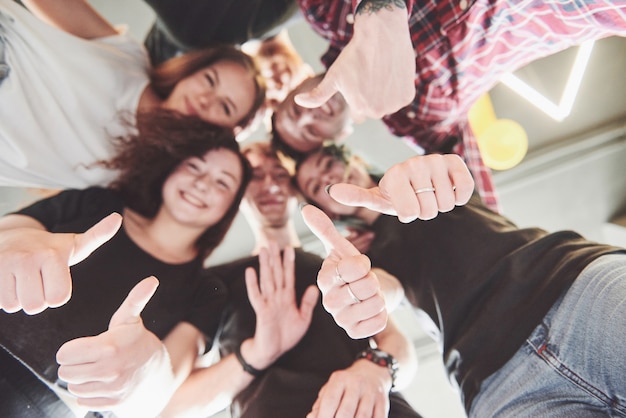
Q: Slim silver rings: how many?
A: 3